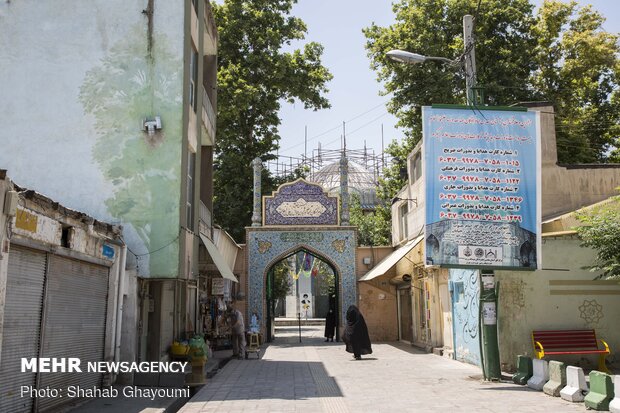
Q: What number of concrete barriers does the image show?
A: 6